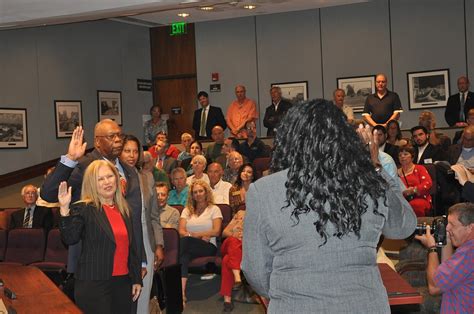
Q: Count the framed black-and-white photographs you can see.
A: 6